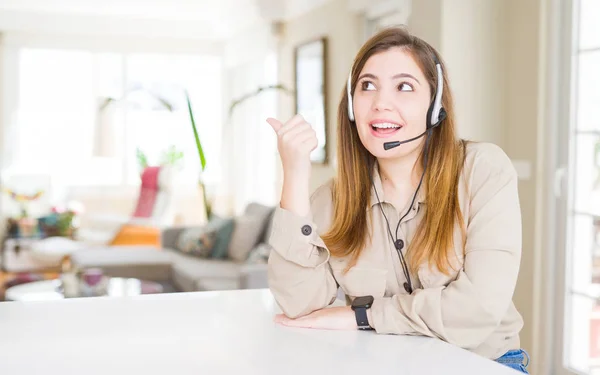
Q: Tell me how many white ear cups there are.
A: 2